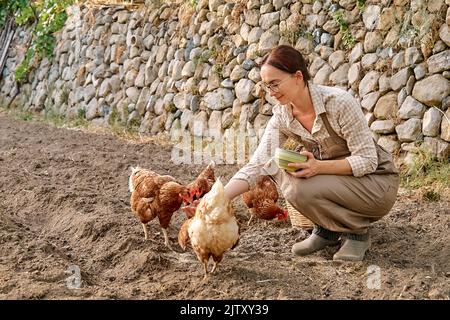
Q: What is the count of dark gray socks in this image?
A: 2